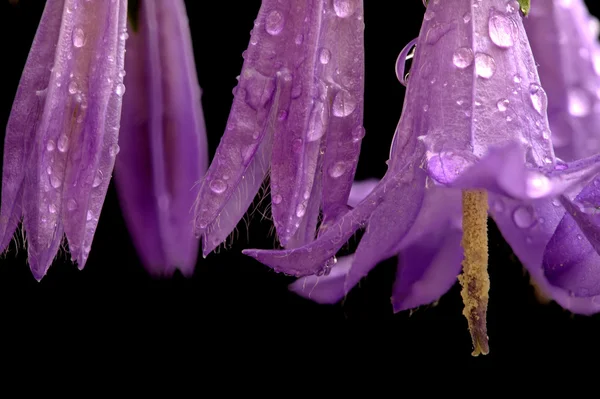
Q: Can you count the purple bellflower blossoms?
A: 5